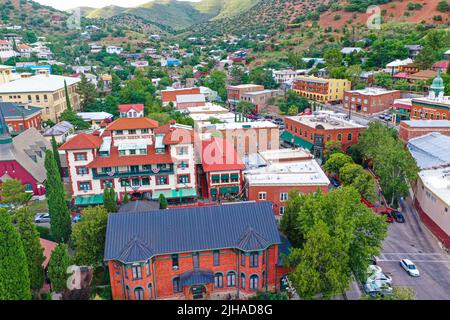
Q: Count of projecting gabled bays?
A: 2